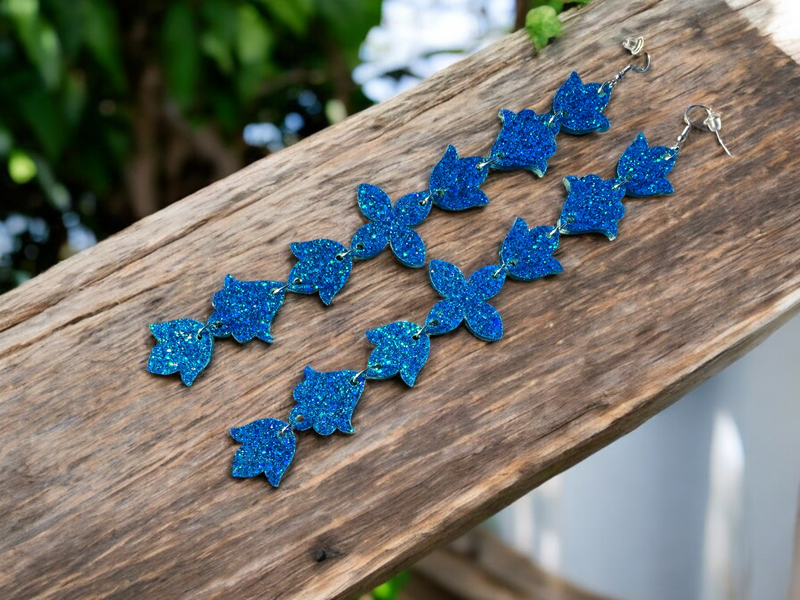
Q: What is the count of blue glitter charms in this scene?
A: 14